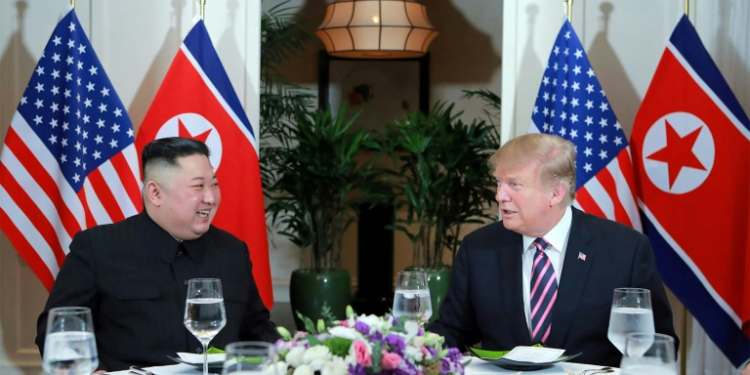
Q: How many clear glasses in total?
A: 6